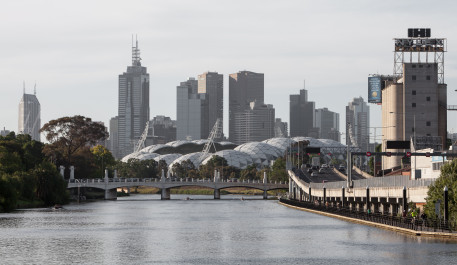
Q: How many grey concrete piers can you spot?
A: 4